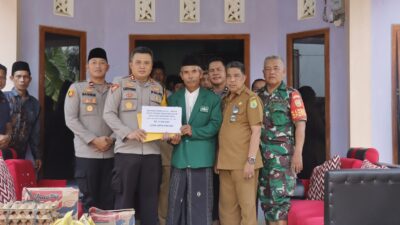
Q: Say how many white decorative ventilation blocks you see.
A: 5